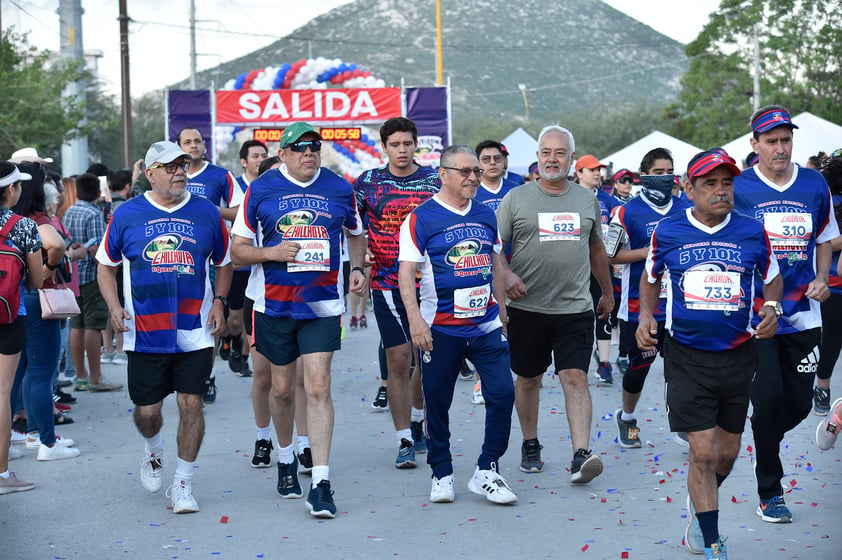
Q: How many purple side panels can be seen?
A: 2